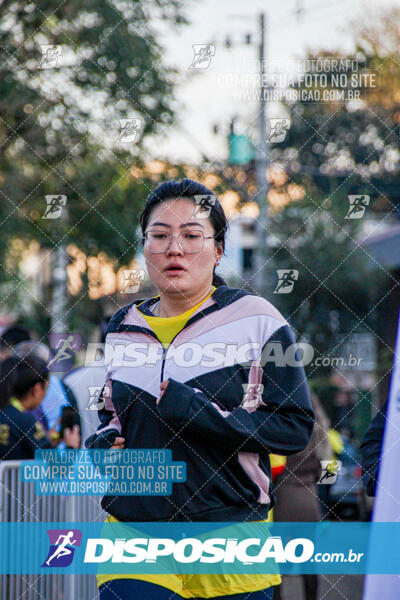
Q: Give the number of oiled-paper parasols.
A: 0